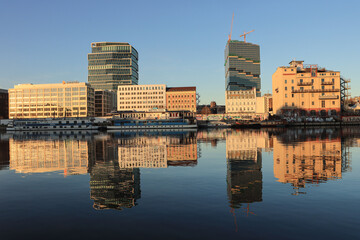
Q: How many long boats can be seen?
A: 2